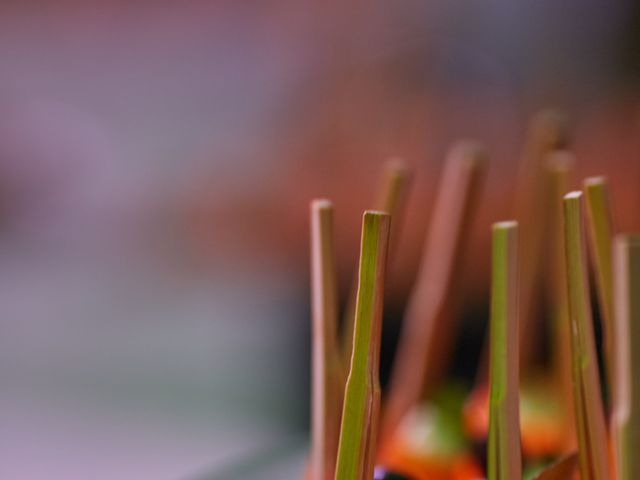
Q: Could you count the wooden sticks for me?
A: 10